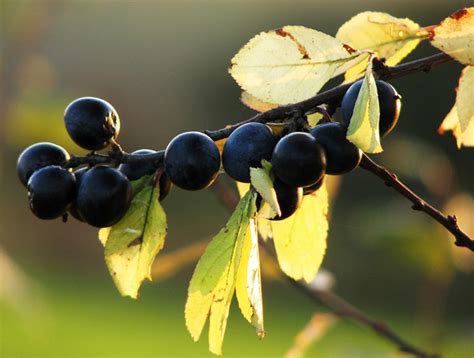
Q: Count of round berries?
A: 13